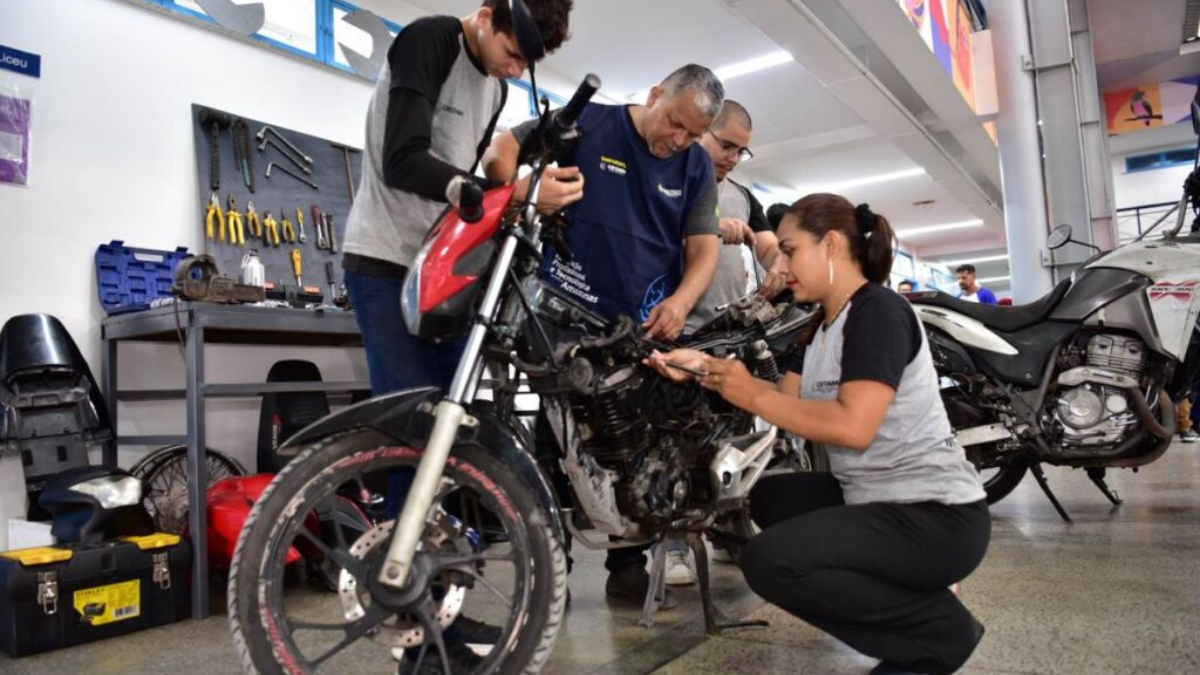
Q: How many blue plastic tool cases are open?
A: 1